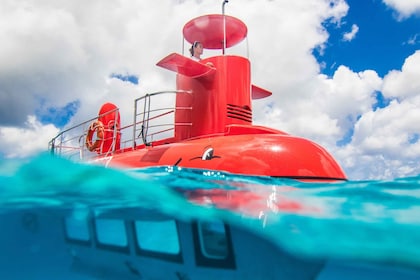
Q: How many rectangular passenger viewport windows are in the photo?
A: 4